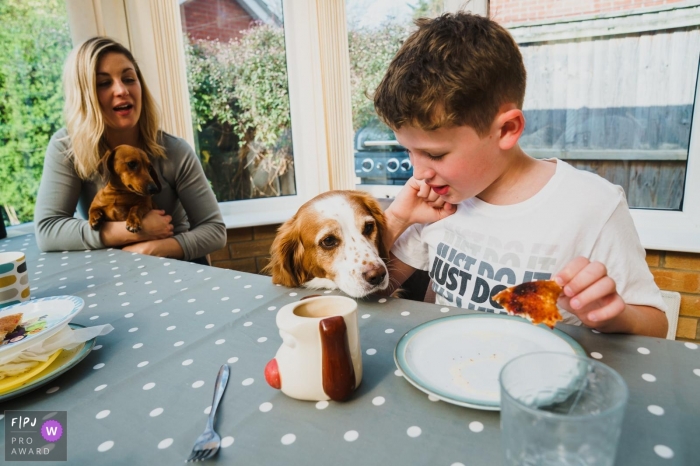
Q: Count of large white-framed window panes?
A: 4